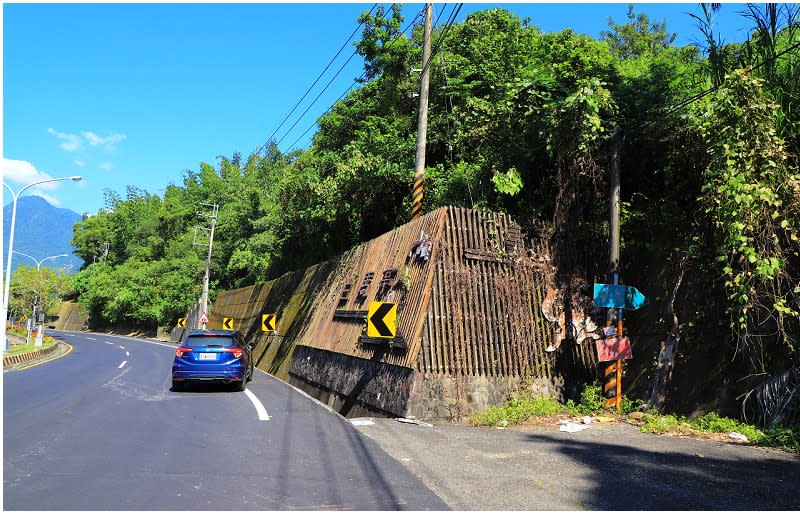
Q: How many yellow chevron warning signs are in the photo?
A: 4